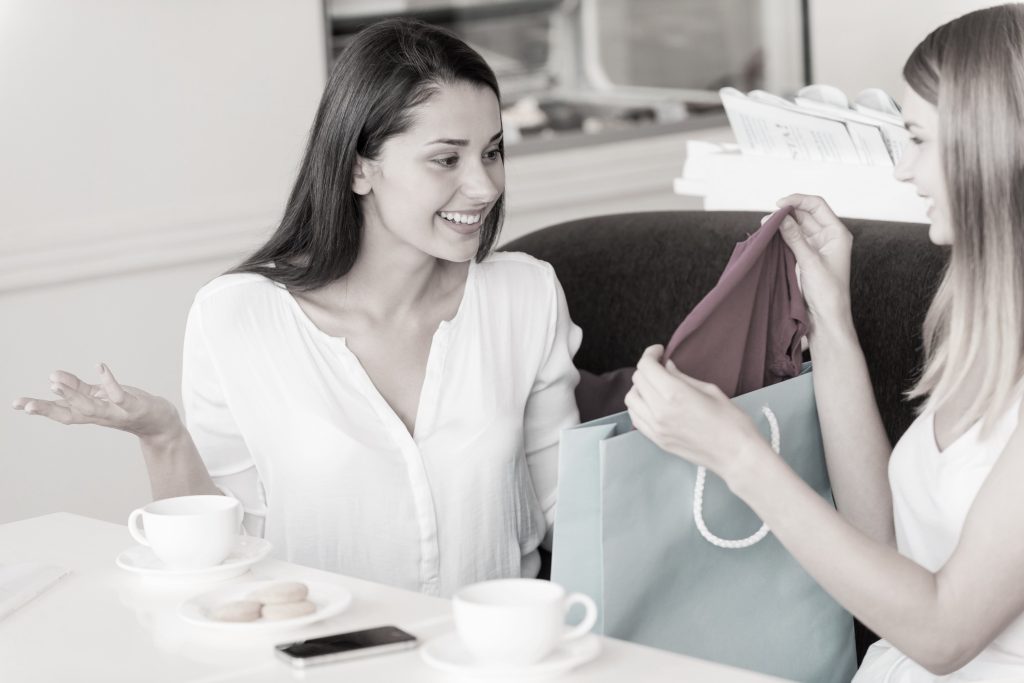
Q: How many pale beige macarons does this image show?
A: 3